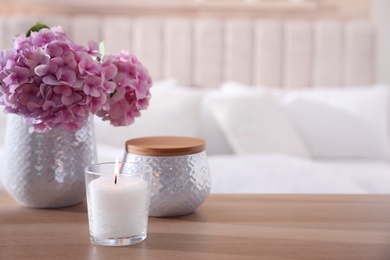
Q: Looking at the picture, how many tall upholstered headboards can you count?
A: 1